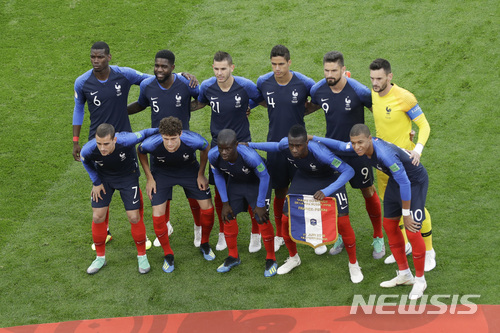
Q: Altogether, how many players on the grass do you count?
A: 11